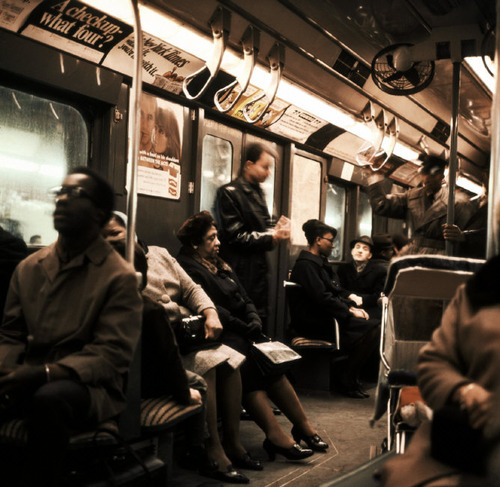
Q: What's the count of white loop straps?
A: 6